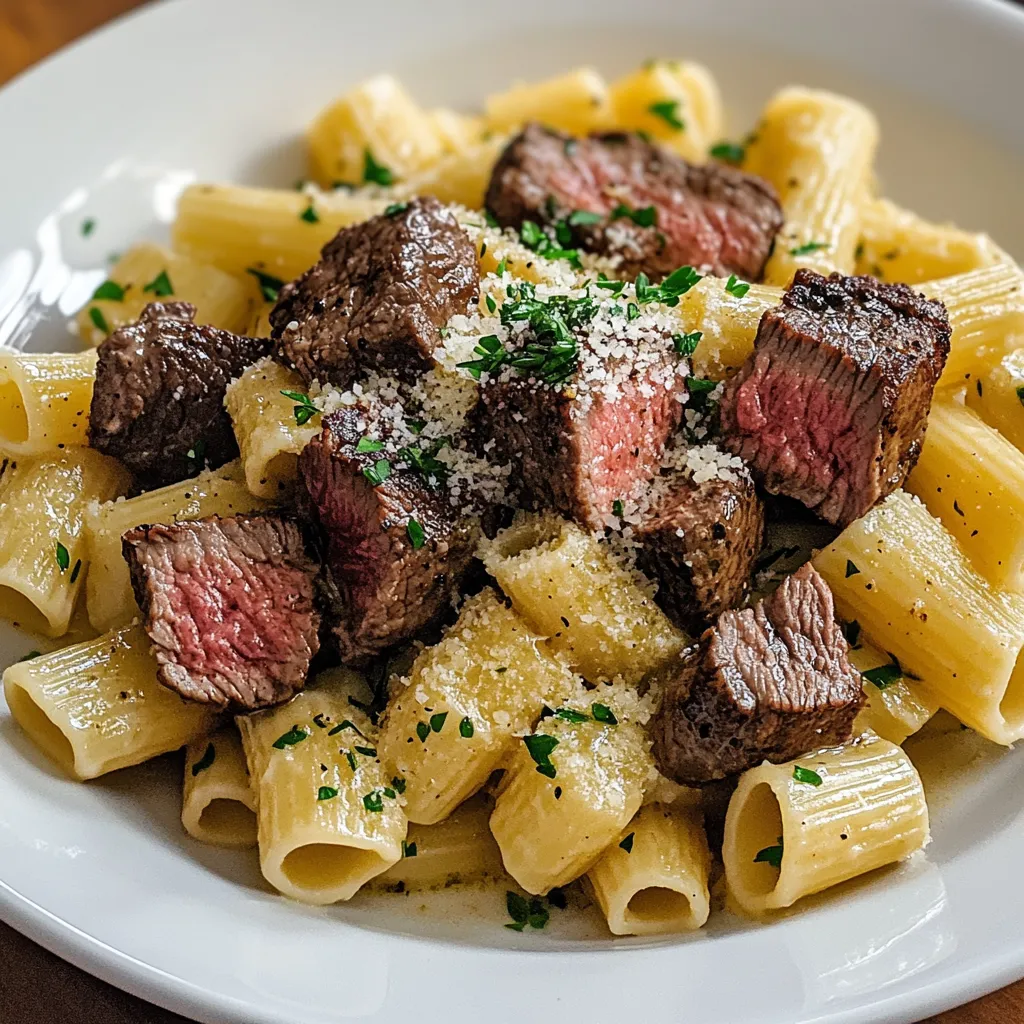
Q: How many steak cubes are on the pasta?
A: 9